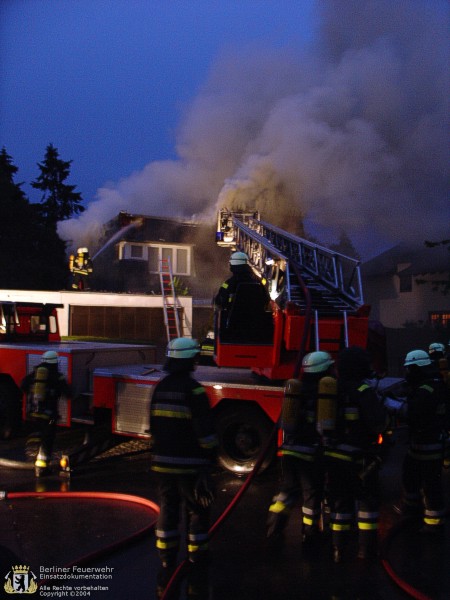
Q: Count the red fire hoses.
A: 3